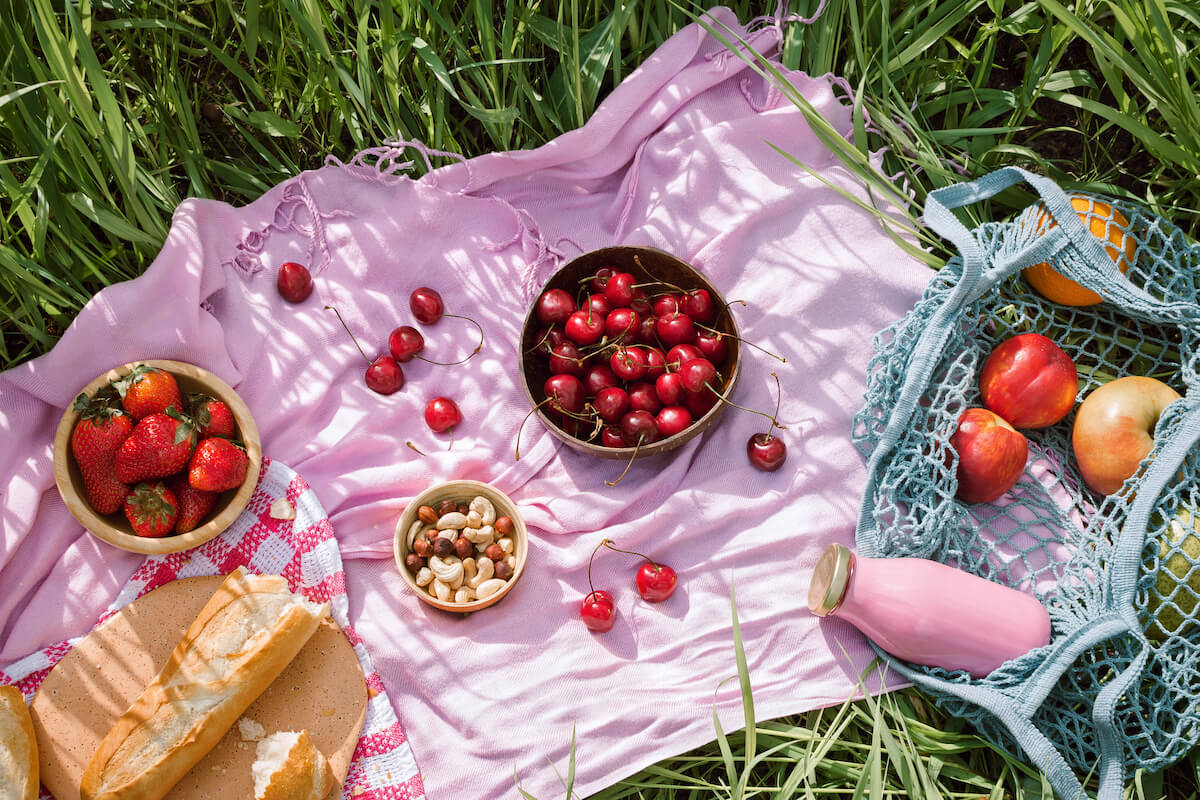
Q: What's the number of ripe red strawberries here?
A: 7